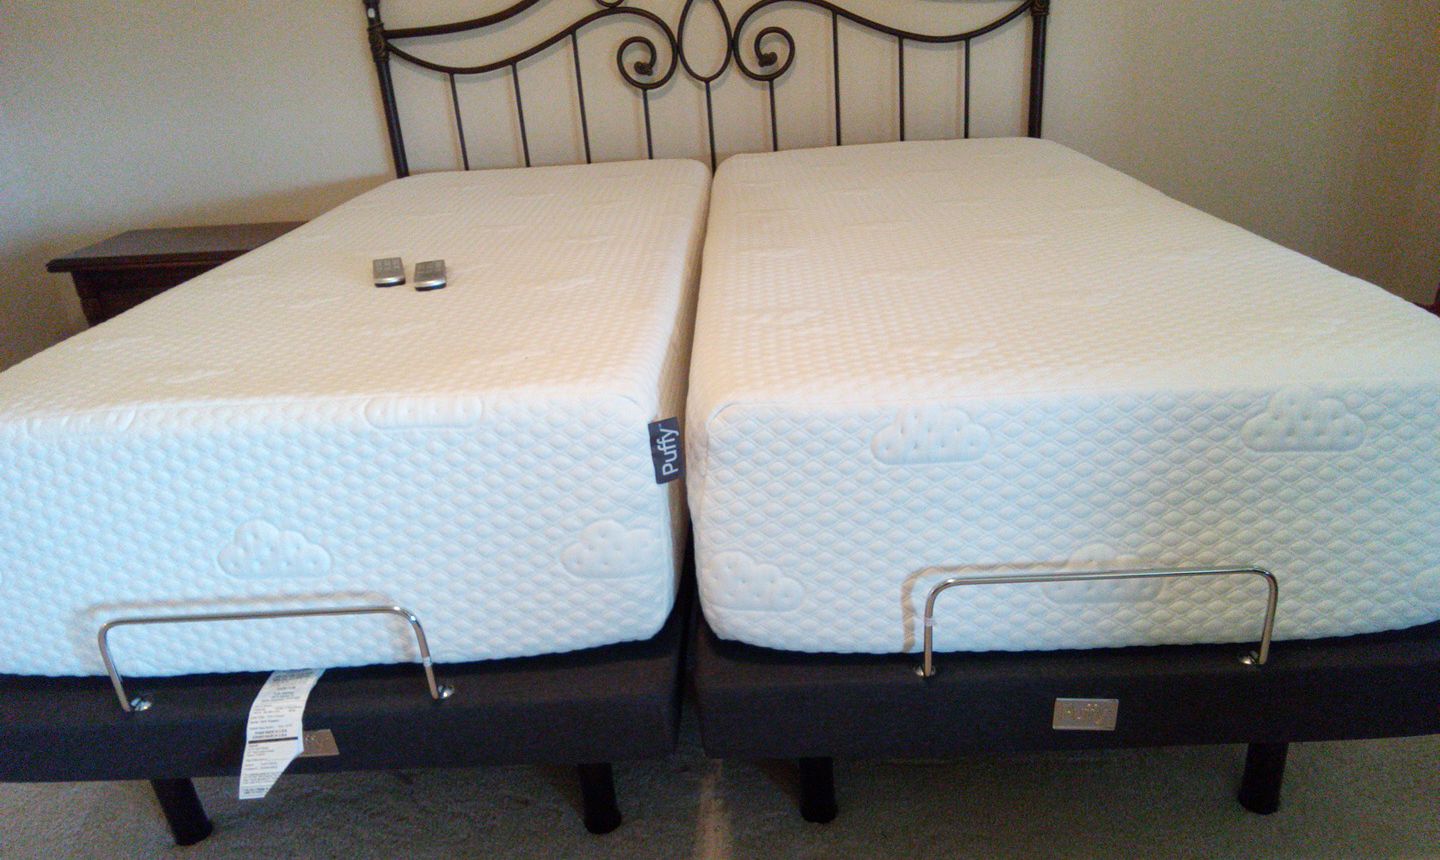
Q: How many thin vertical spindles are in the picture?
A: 9